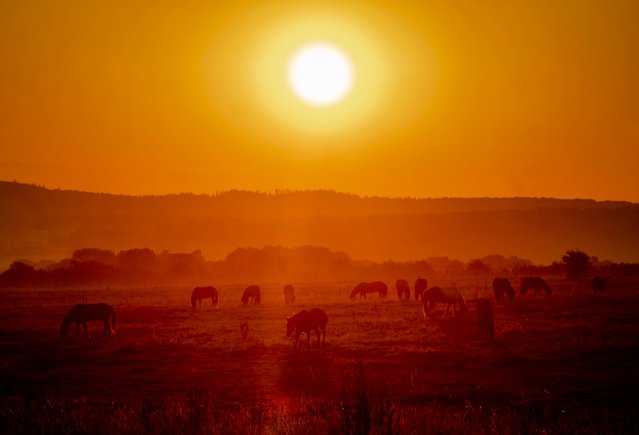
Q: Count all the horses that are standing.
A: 13